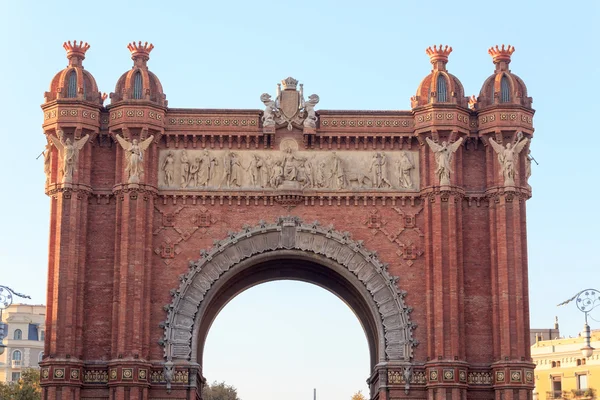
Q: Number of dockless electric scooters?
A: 0